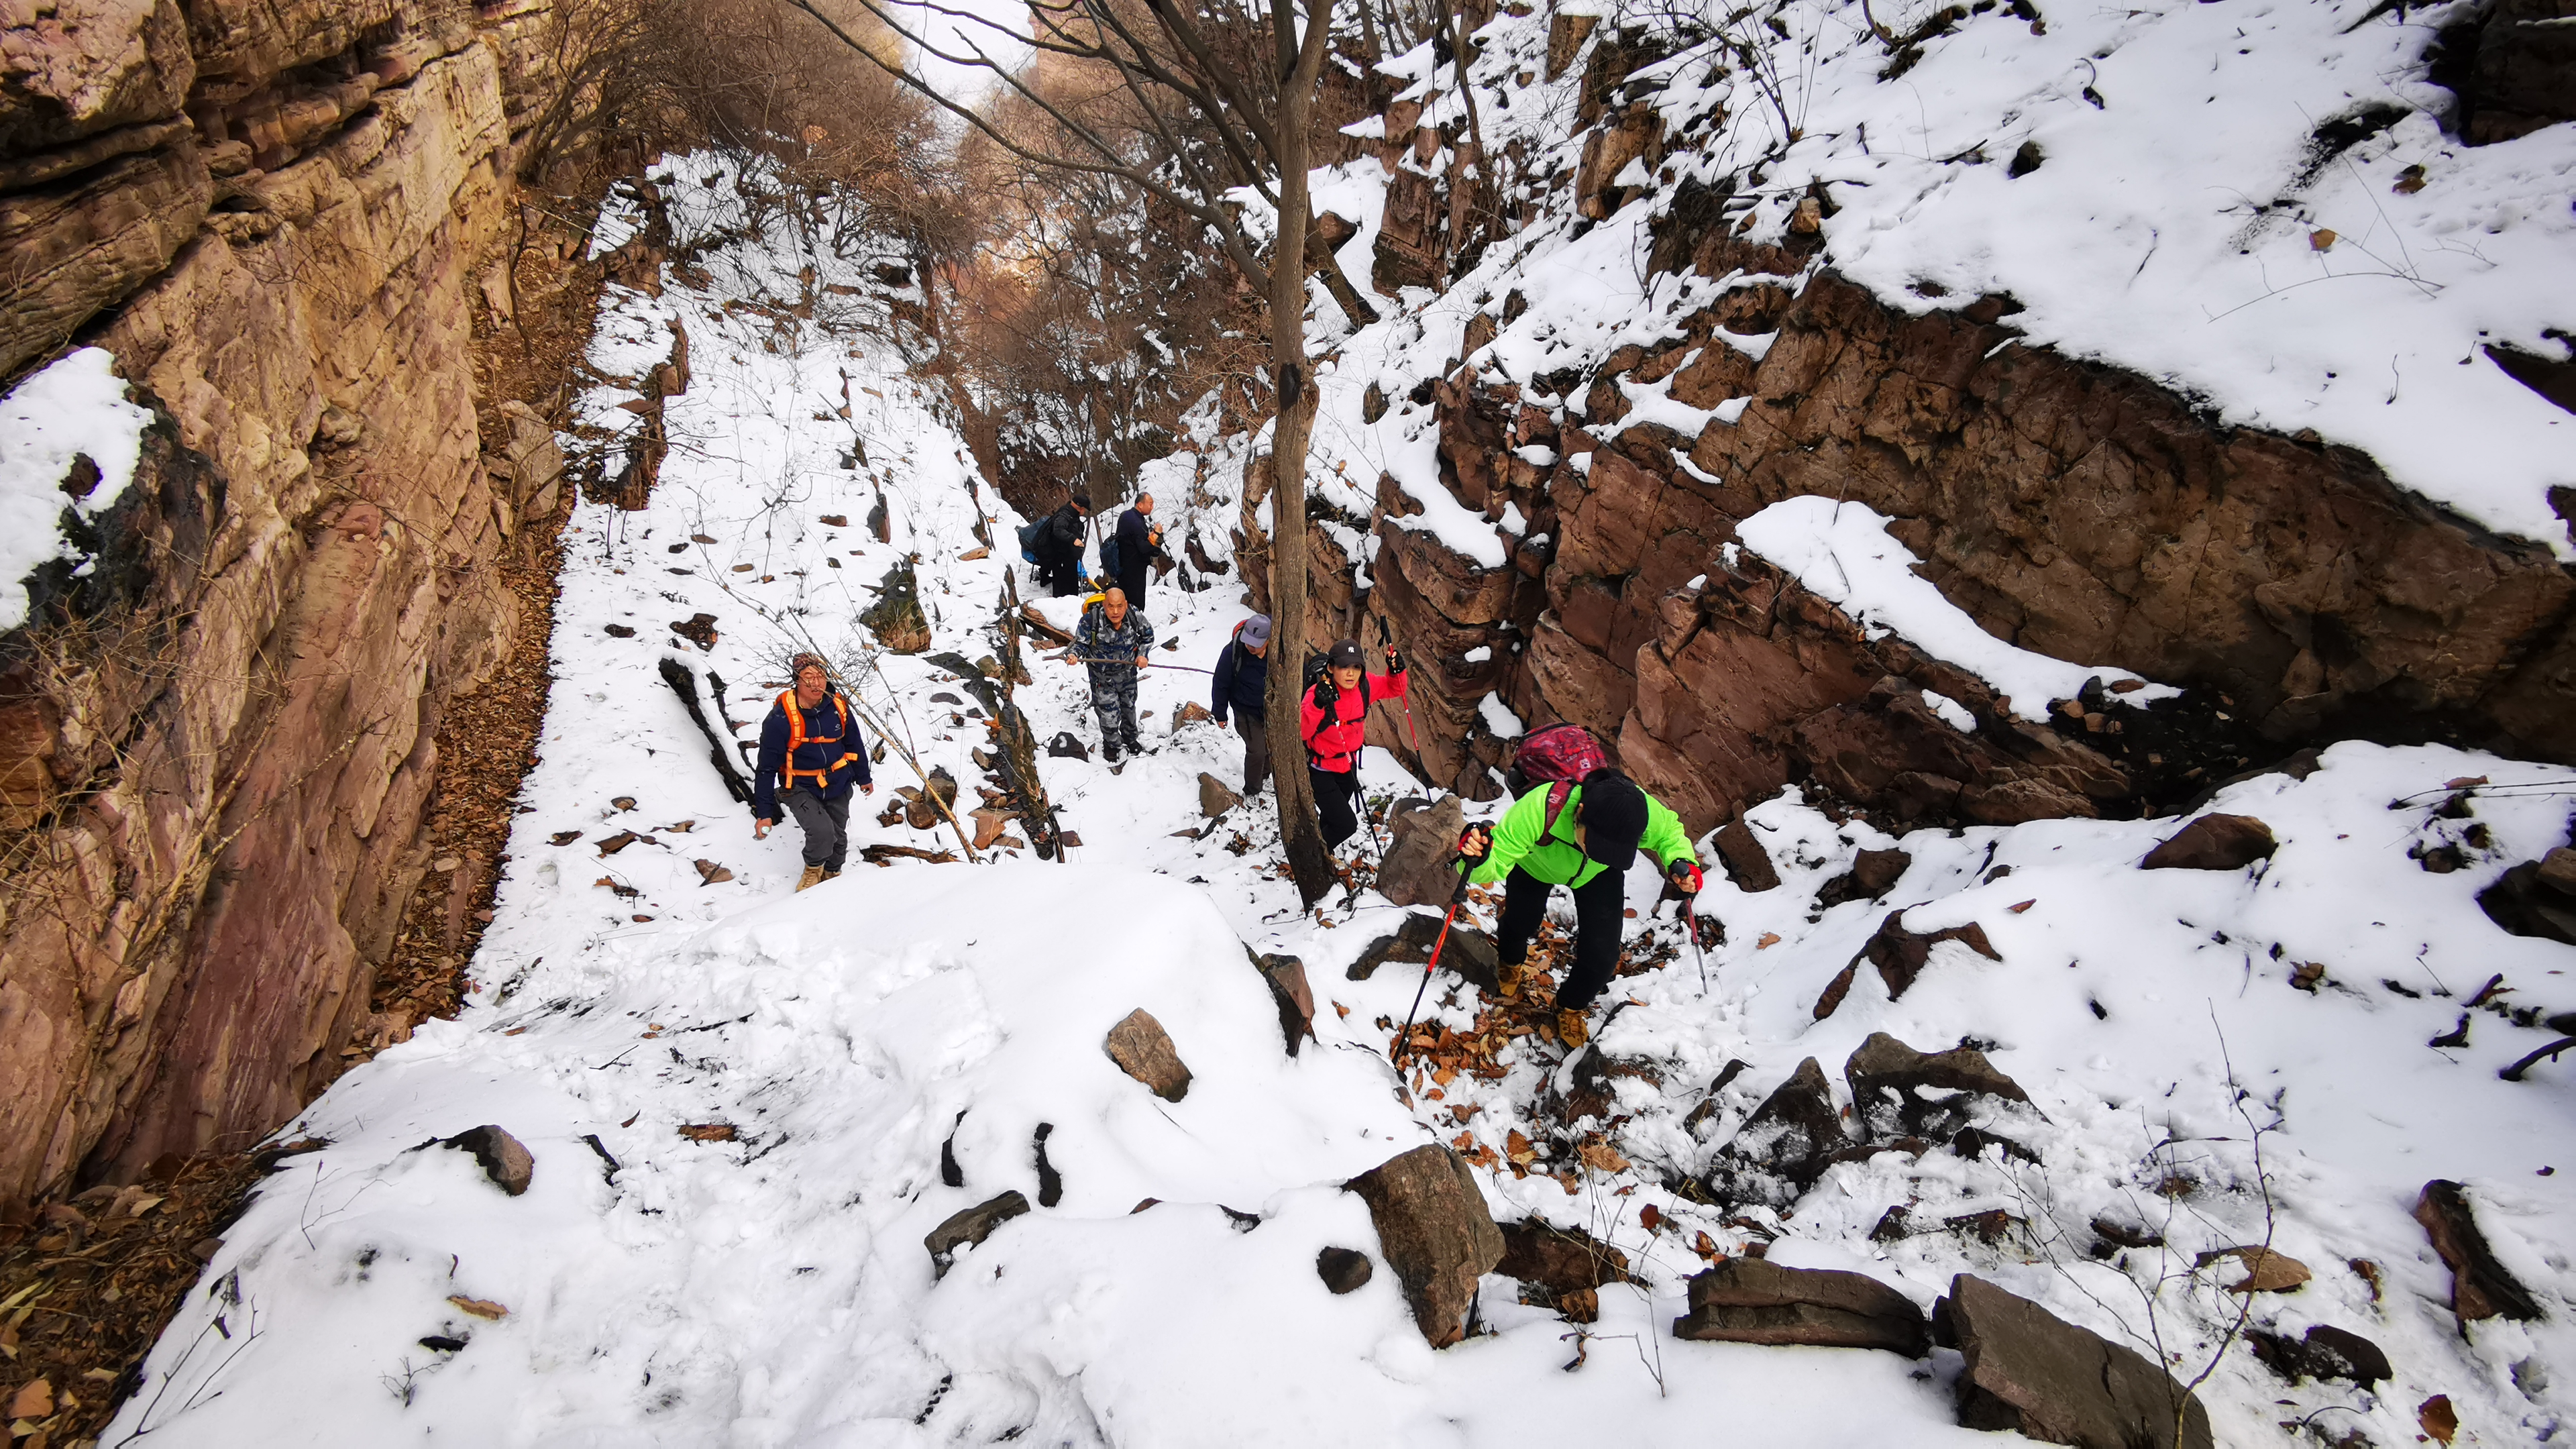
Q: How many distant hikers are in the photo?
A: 2